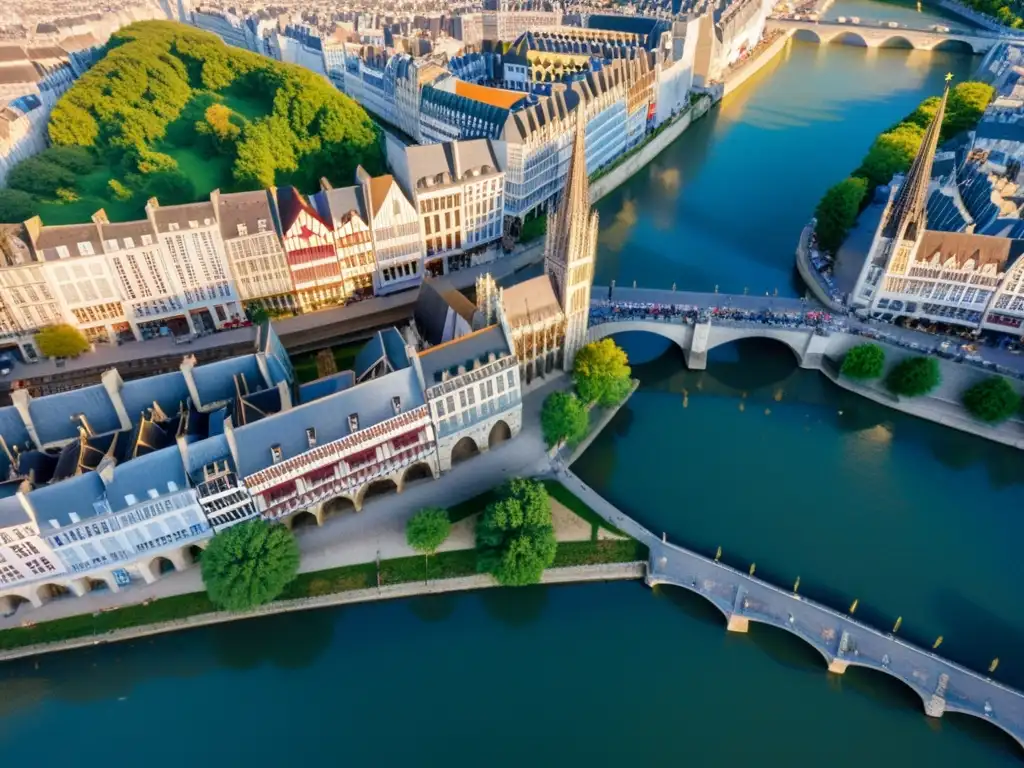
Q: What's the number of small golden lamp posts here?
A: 7